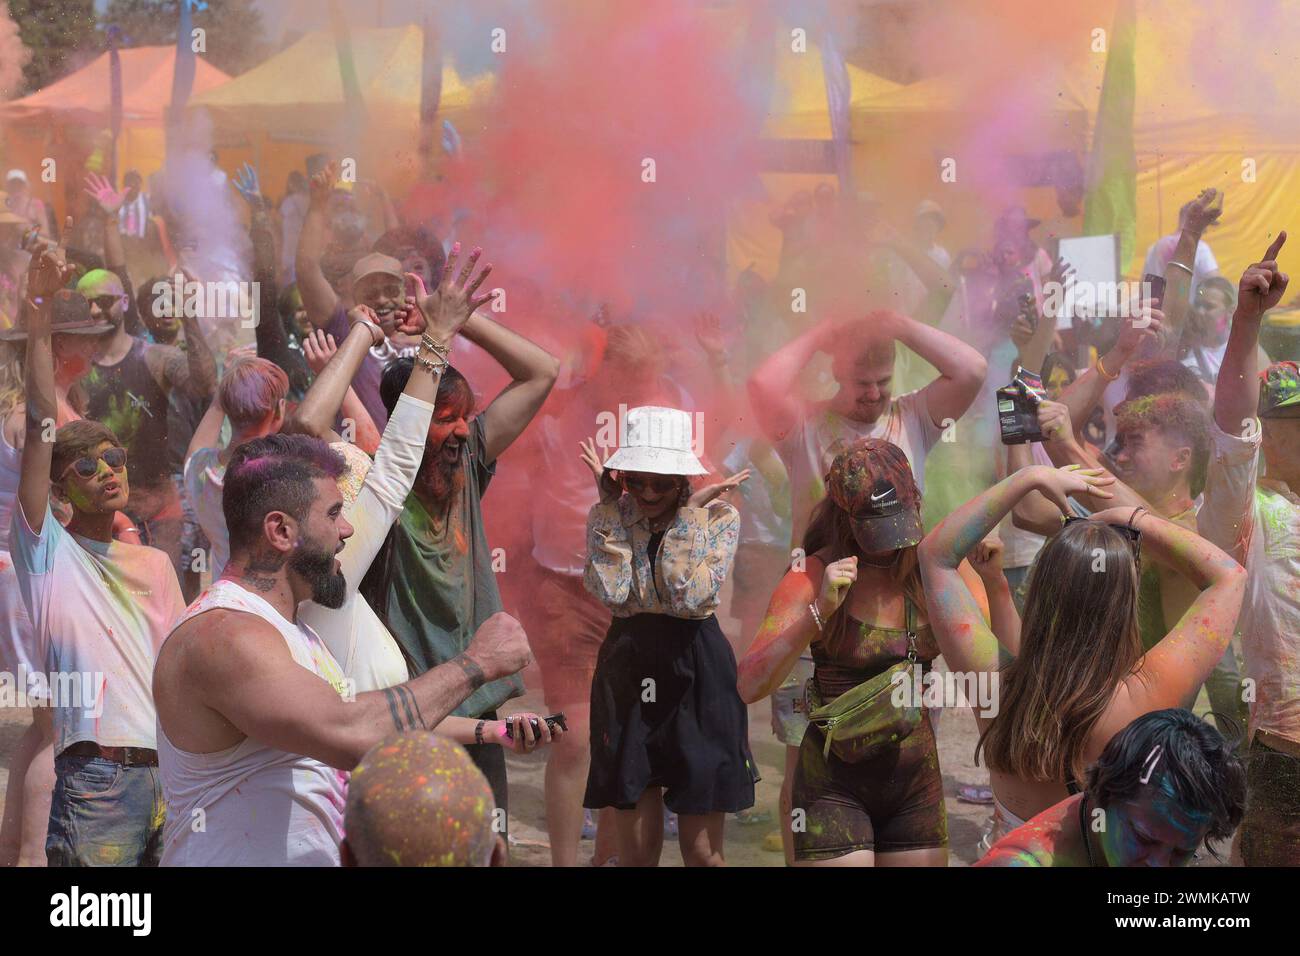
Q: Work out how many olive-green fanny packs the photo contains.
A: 1